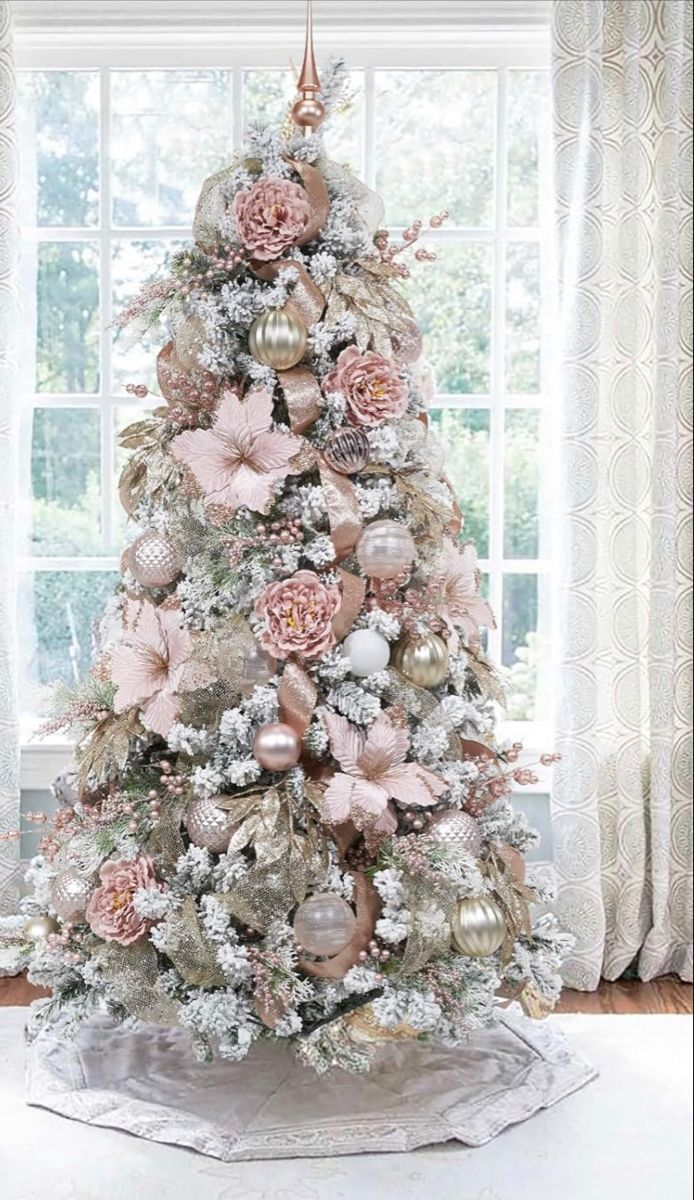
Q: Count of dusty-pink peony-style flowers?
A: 4